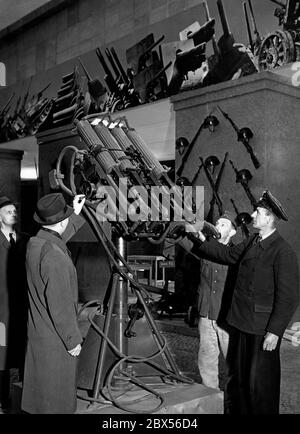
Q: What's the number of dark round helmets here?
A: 7